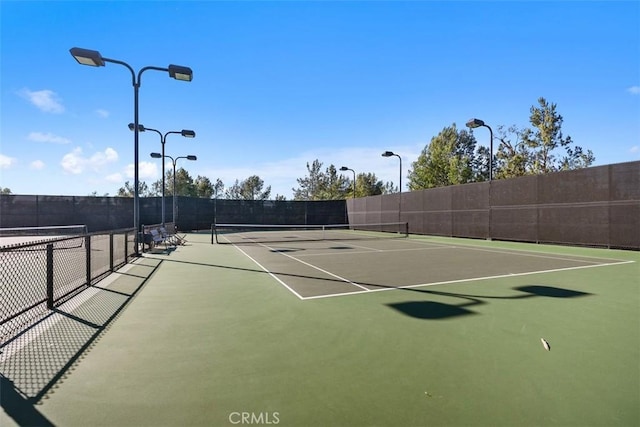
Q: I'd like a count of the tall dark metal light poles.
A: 6